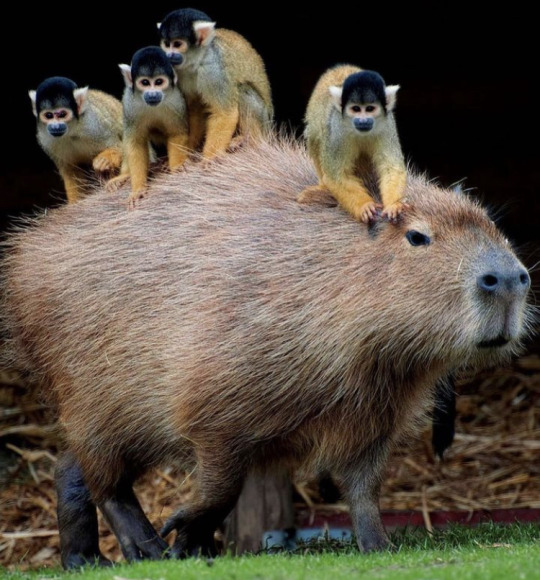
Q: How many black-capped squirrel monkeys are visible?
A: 4